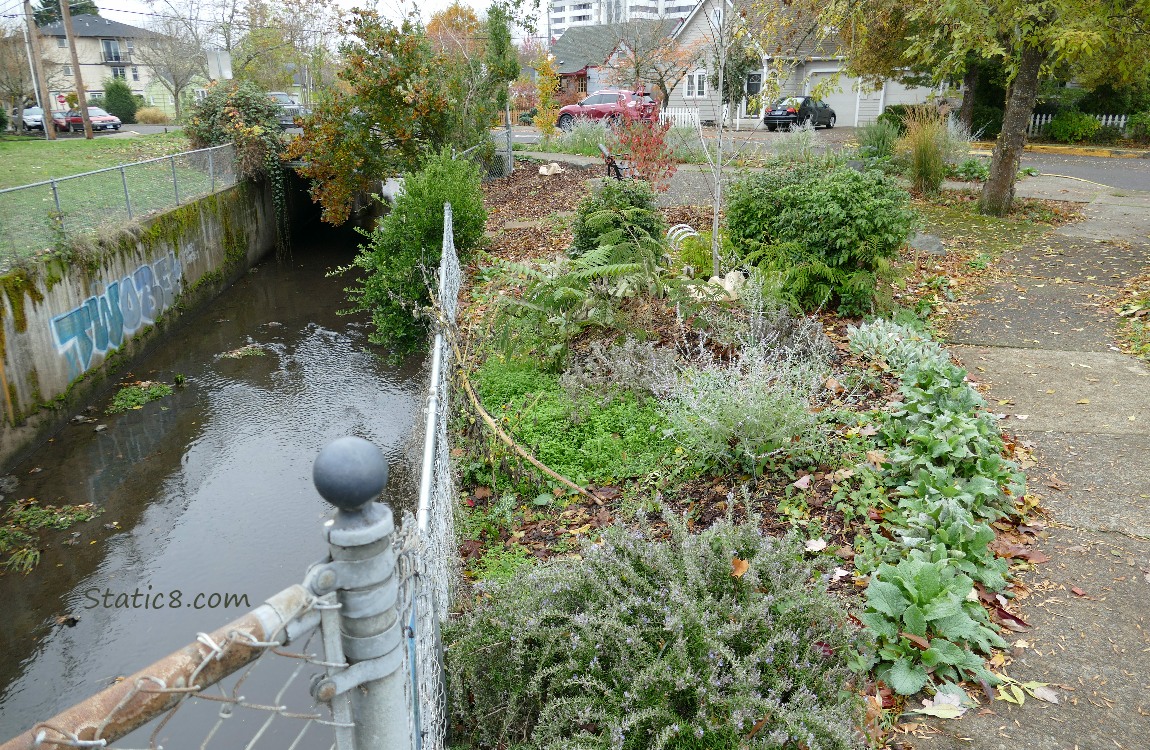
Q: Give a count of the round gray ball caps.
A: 1